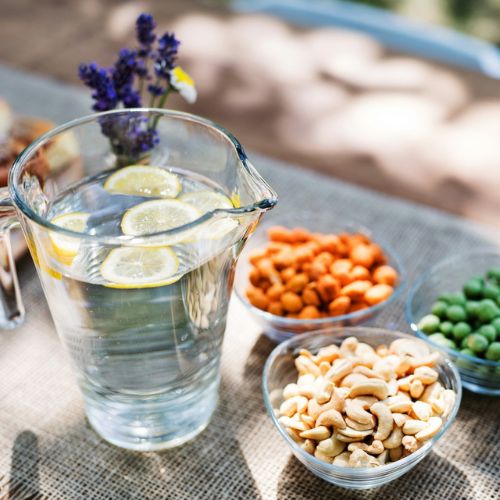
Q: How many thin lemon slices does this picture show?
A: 5